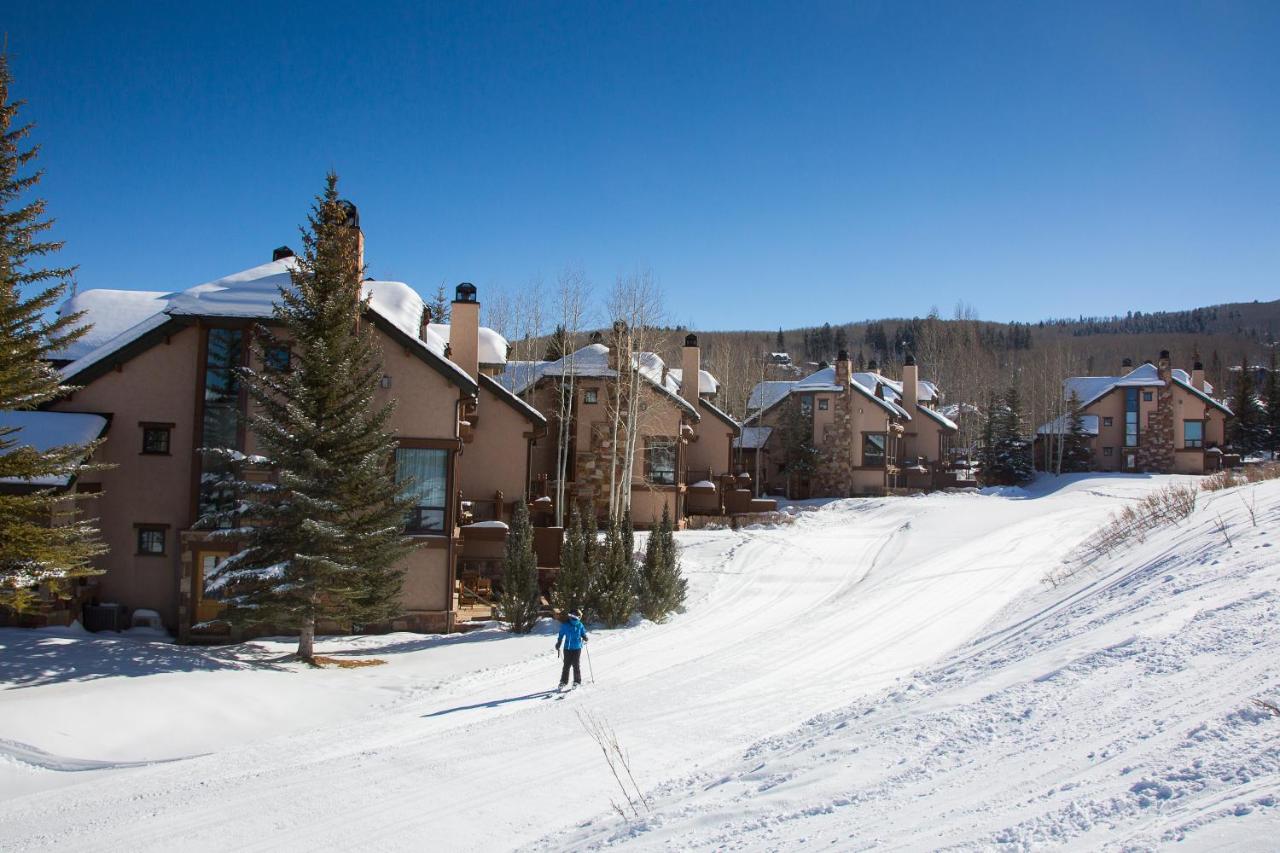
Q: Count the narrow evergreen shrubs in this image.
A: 7